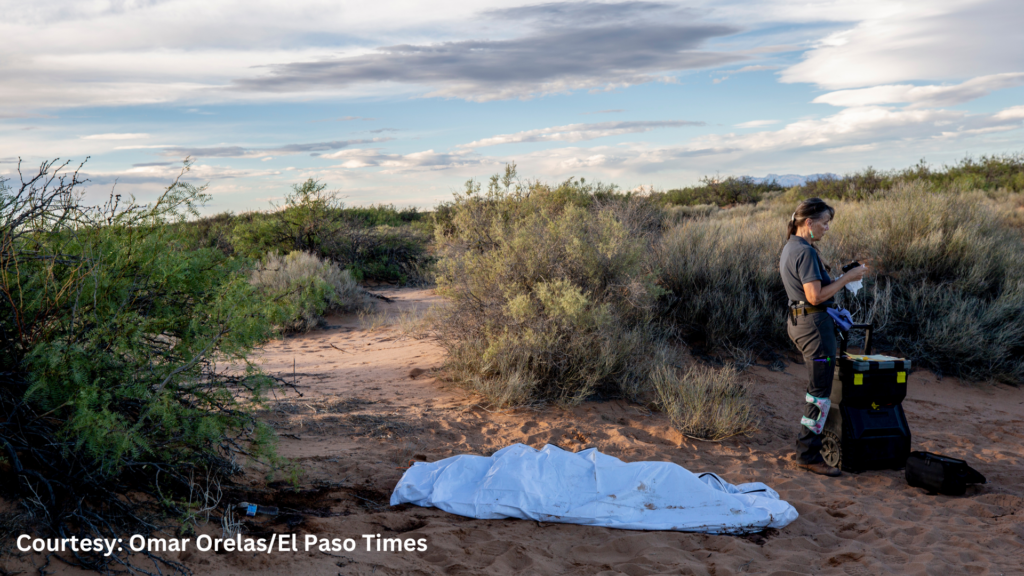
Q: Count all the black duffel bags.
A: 1